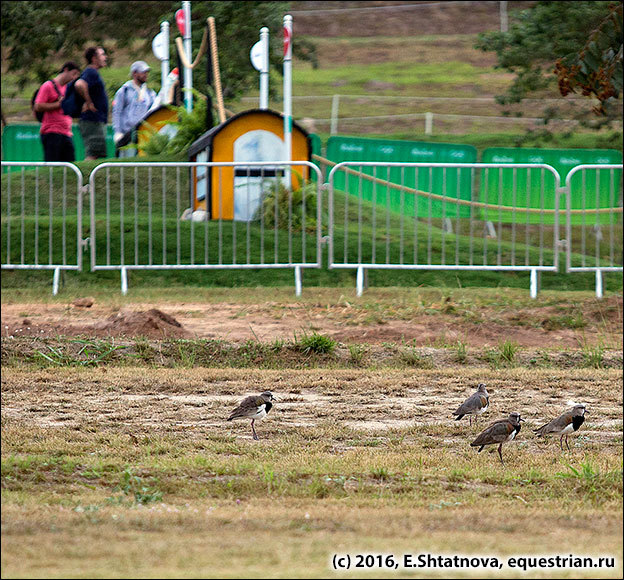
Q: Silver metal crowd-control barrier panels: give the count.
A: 4